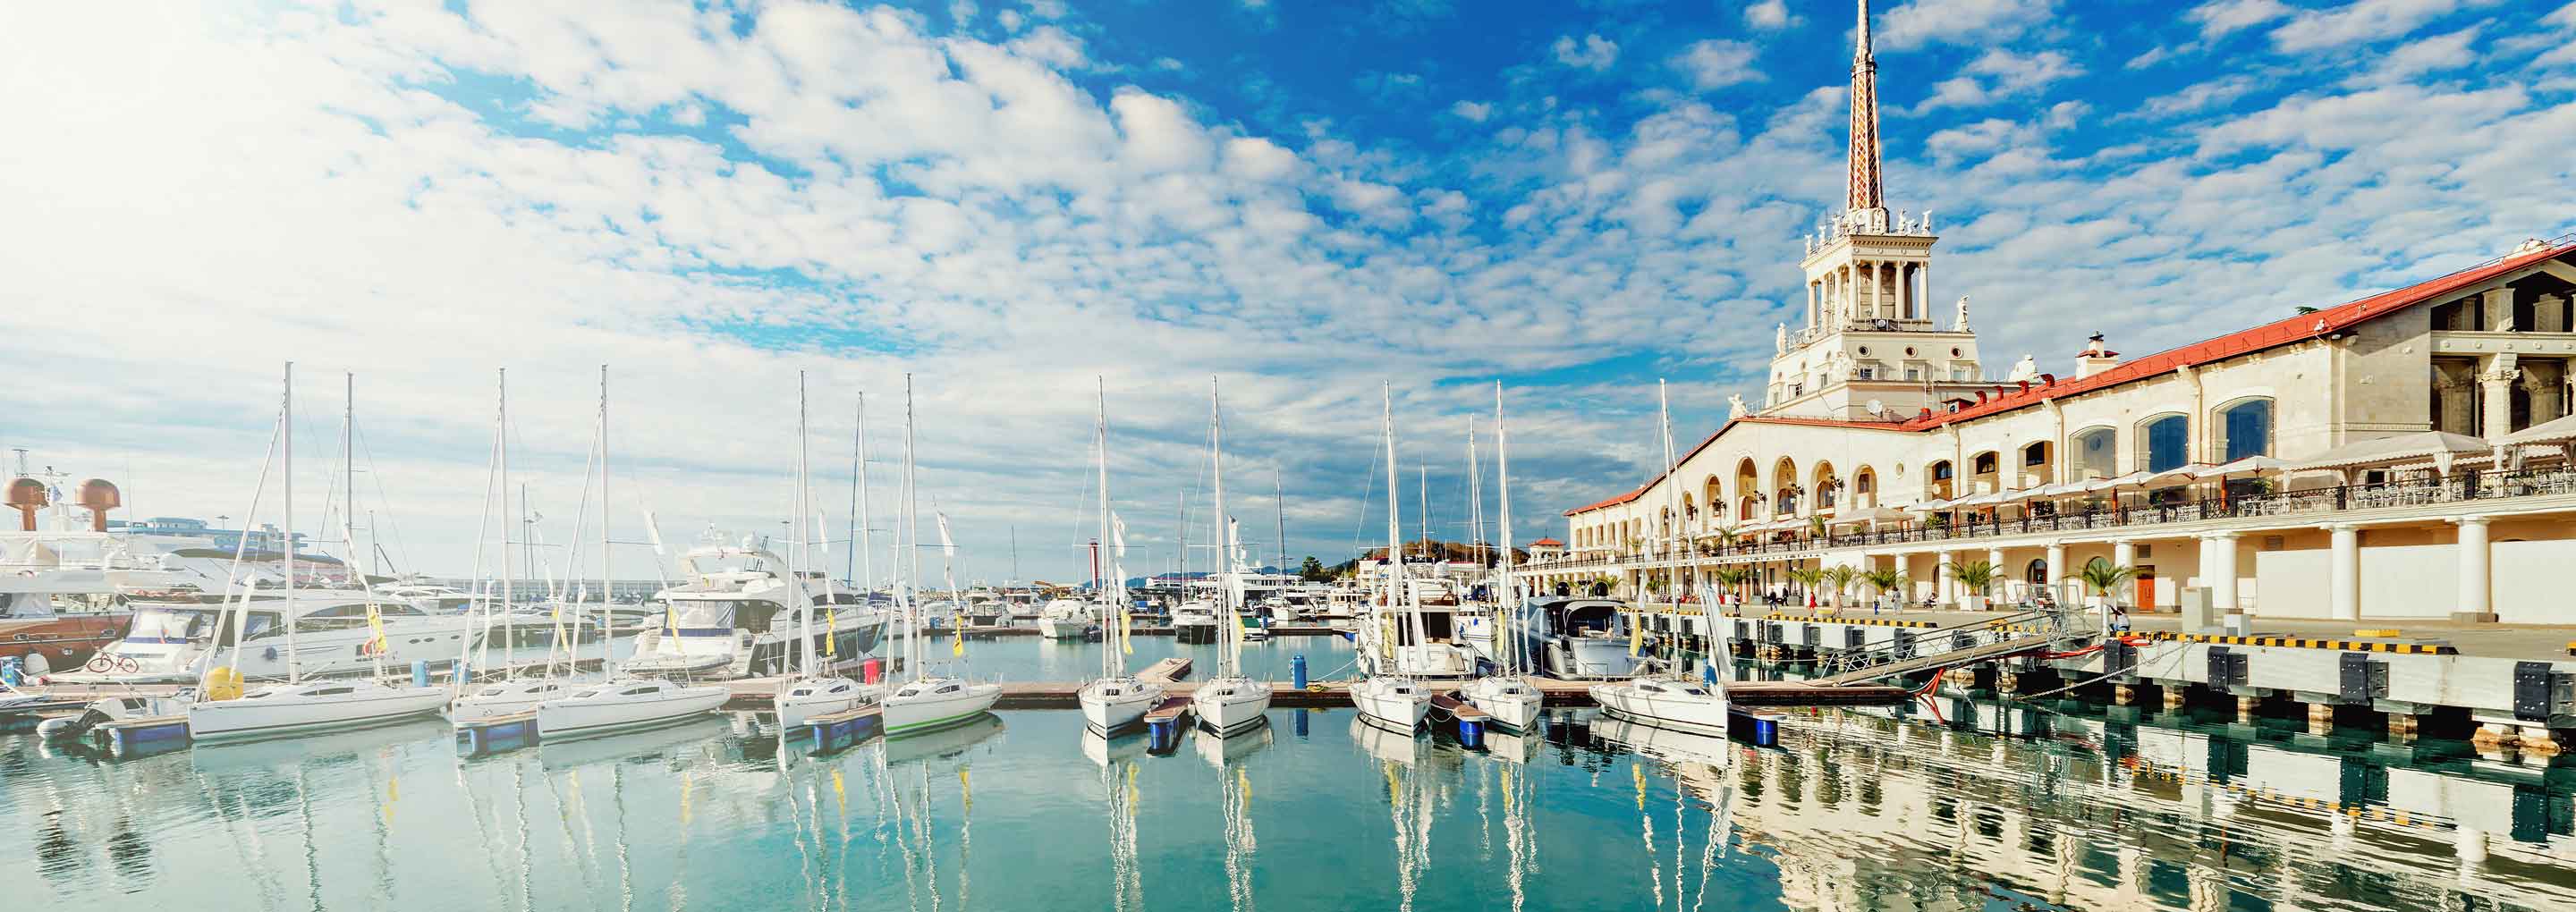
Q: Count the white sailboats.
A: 10